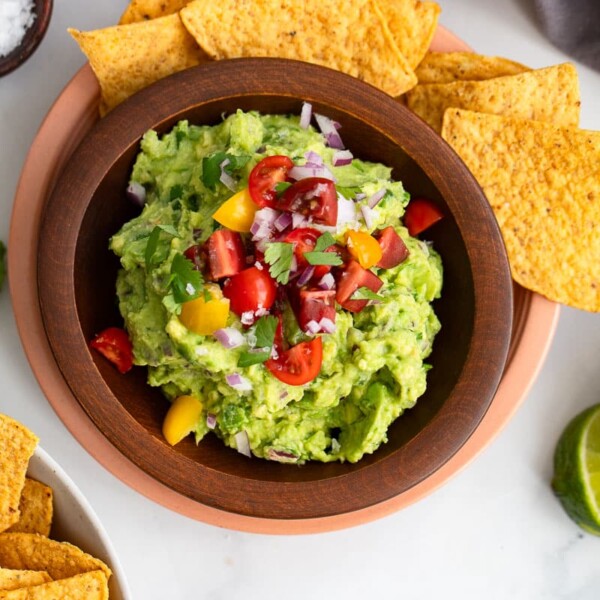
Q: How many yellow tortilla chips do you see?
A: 12